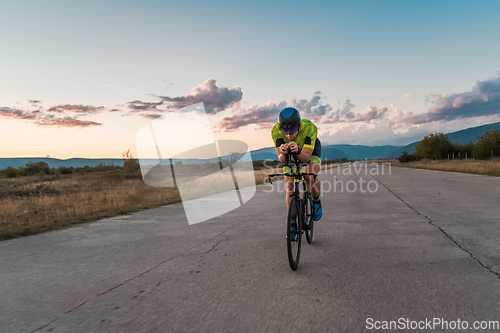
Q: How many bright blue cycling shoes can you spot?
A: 2